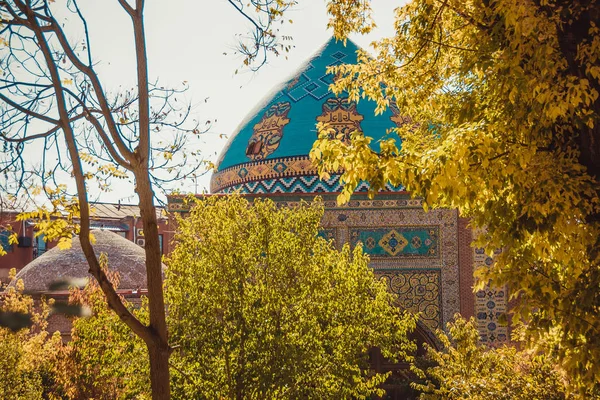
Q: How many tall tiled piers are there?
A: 1